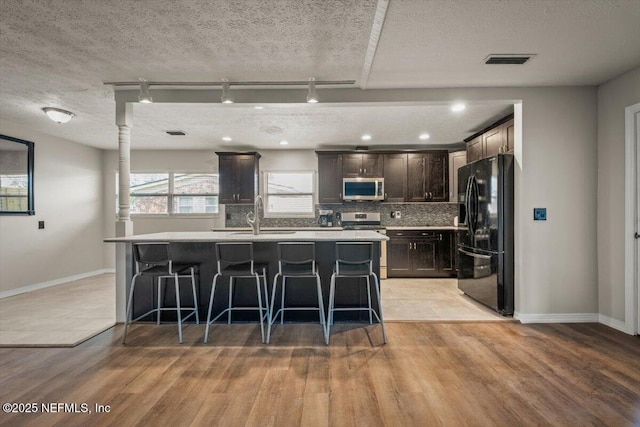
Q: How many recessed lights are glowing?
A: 6